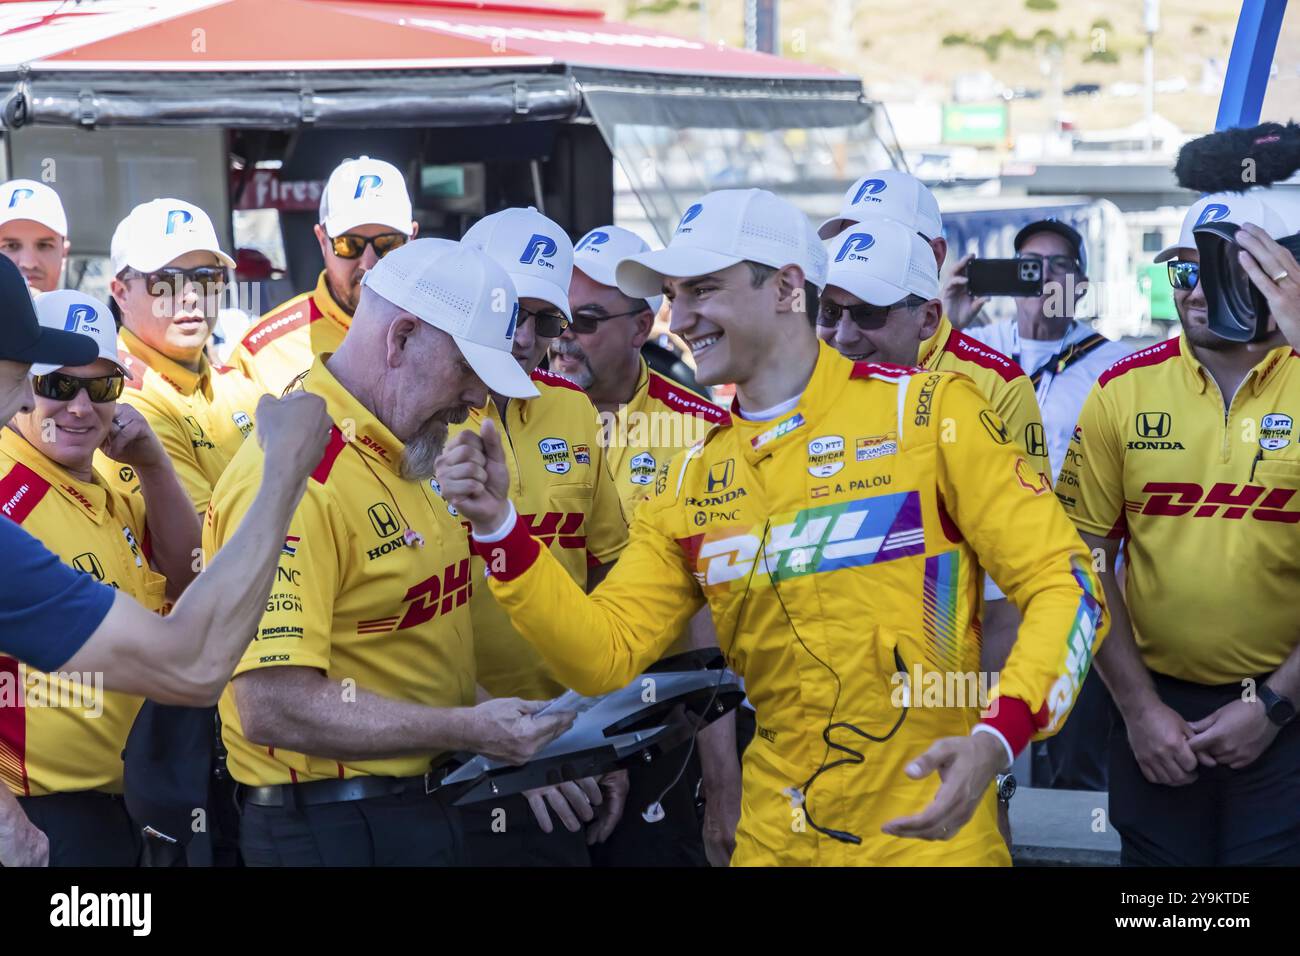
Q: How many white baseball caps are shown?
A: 11